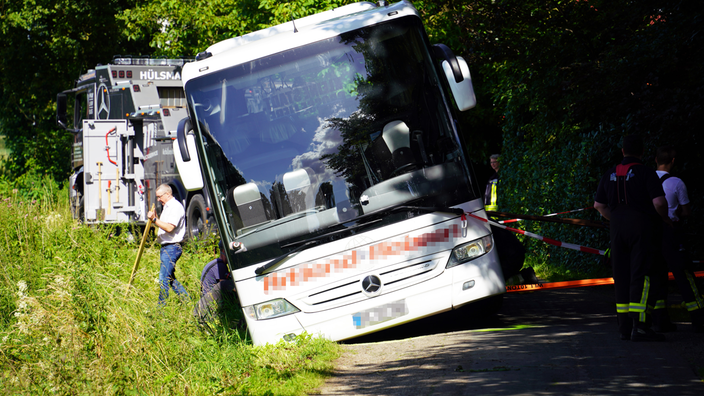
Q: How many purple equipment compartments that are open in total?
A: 0